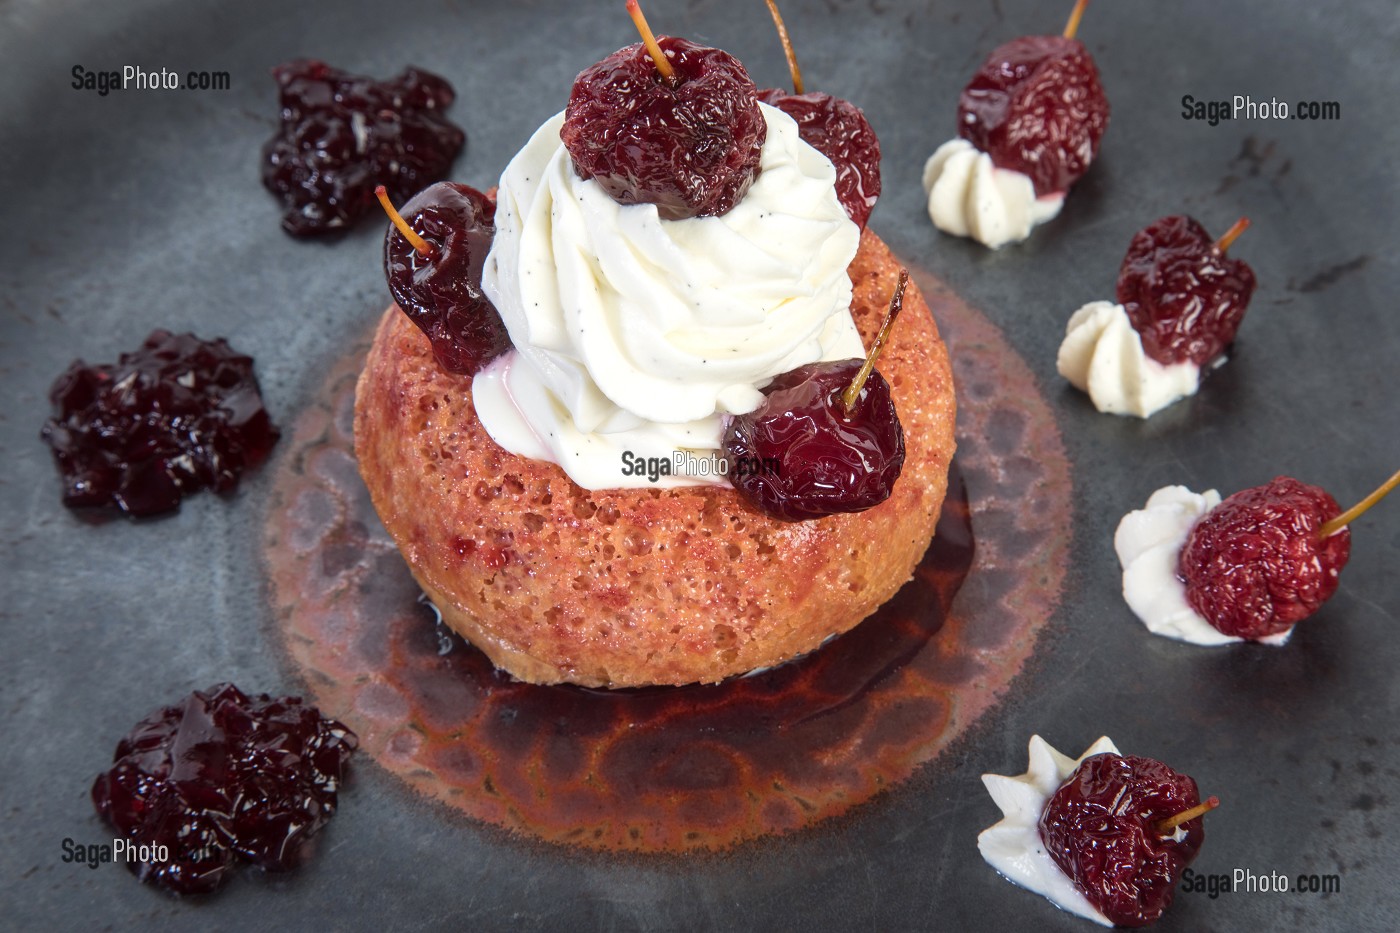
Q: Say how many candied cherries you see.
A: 8